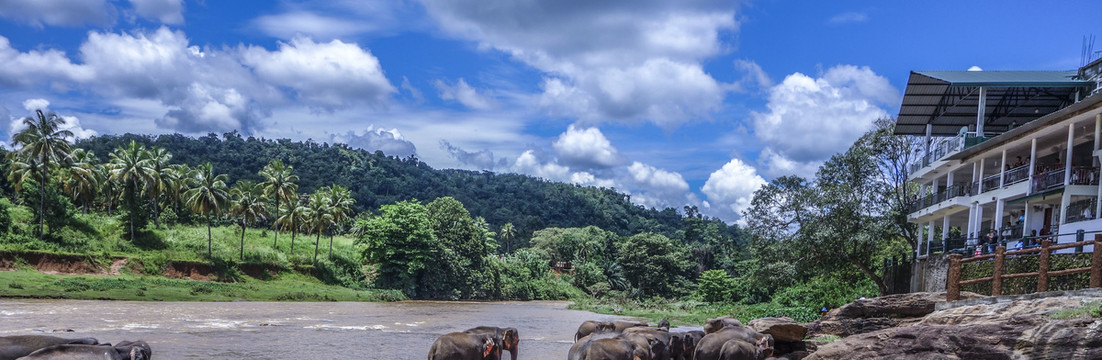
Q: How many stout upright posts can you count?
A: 4